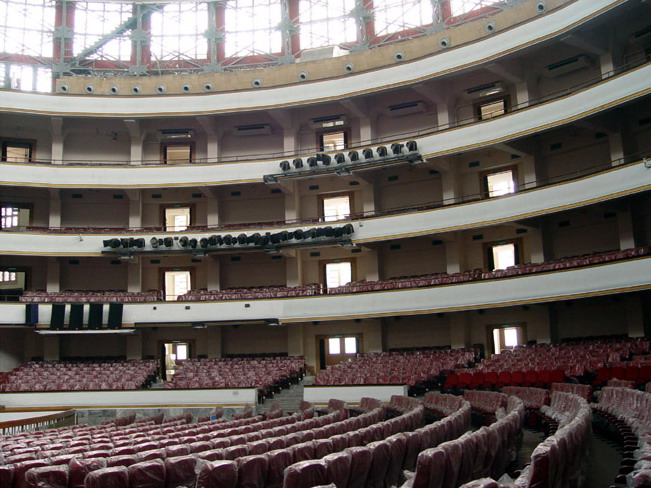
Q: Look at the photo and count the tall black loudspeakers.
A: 4